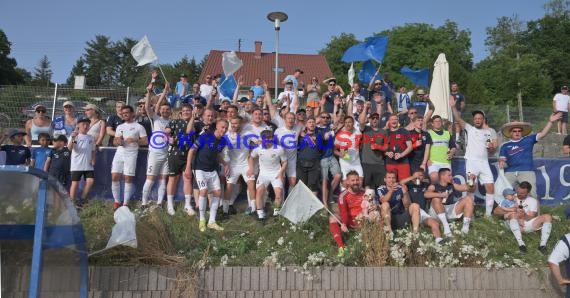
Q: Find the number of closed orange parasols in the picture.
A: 0